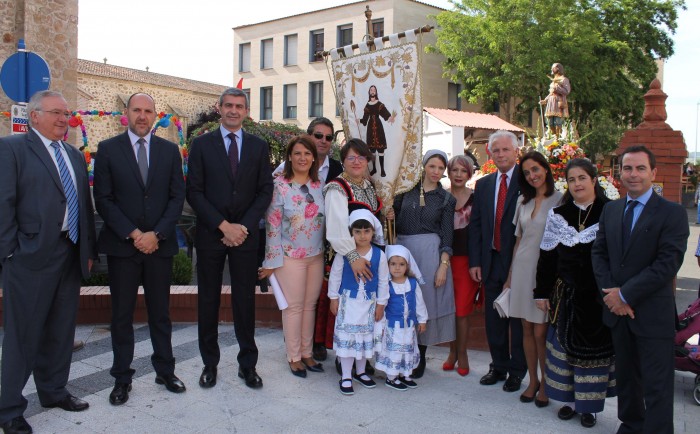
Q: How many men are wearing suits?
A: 5